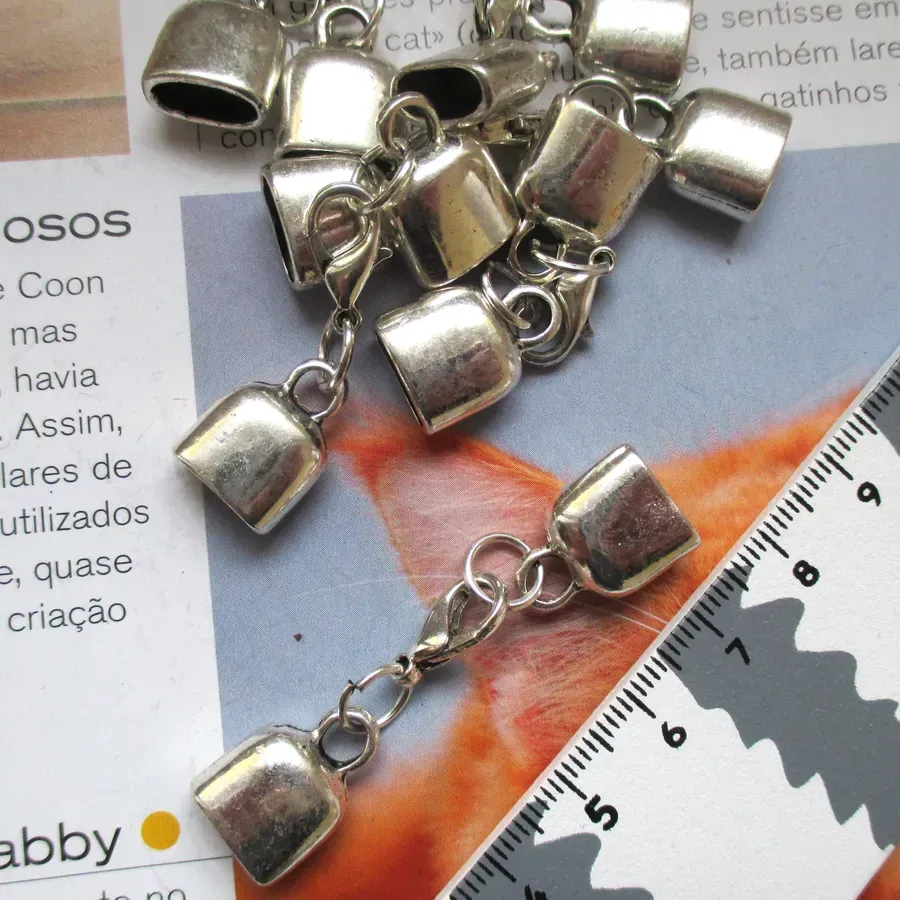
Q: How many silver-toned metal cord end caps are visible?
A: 12